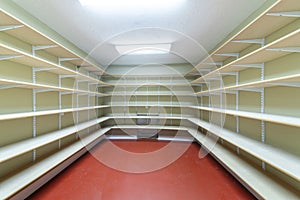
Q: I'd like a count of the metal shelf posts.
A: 15